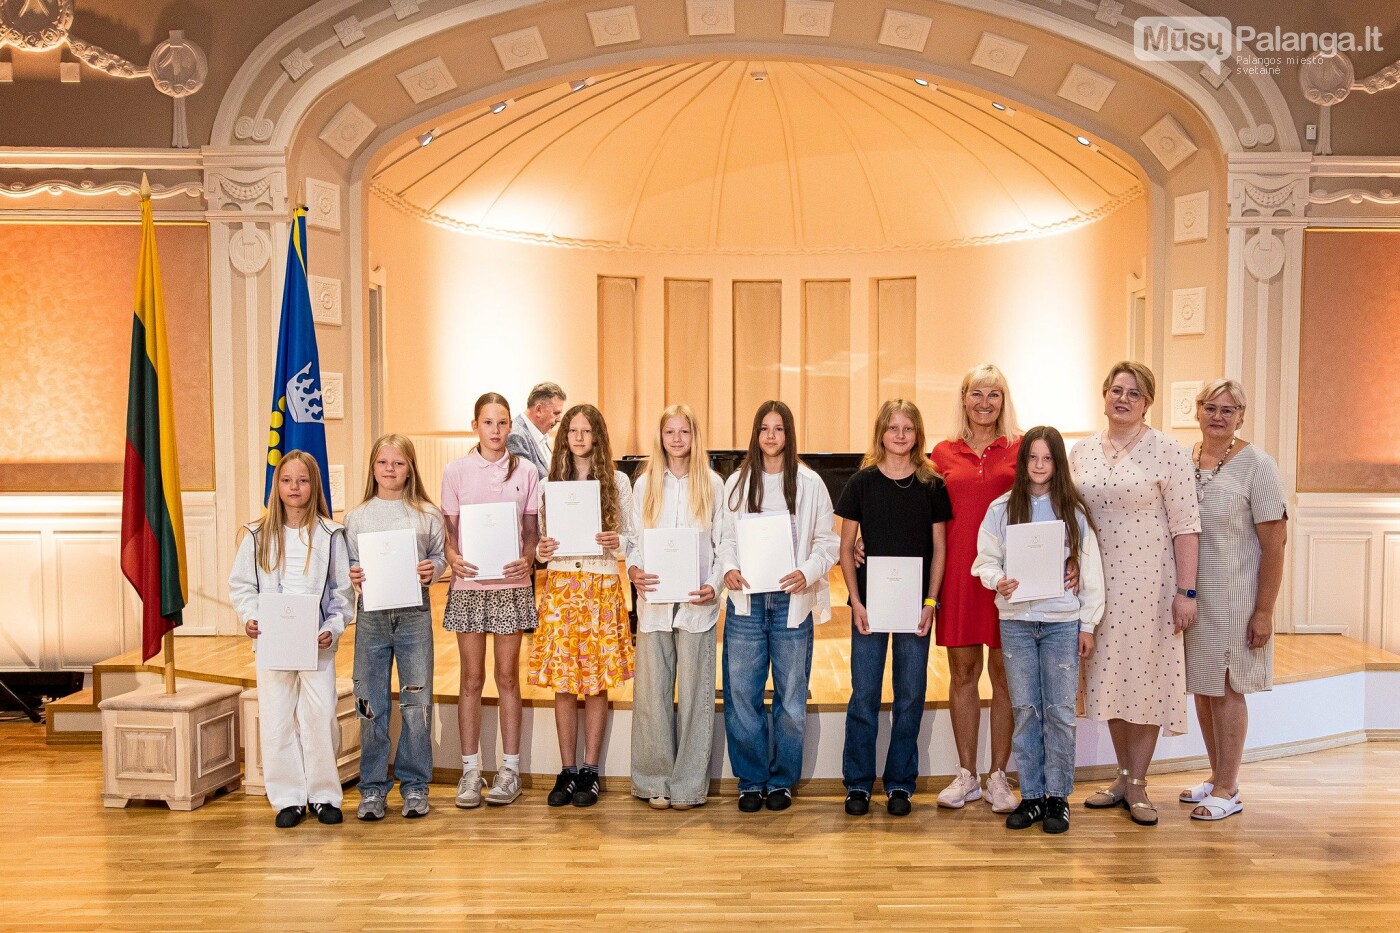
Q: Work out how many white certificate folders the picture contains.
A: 8